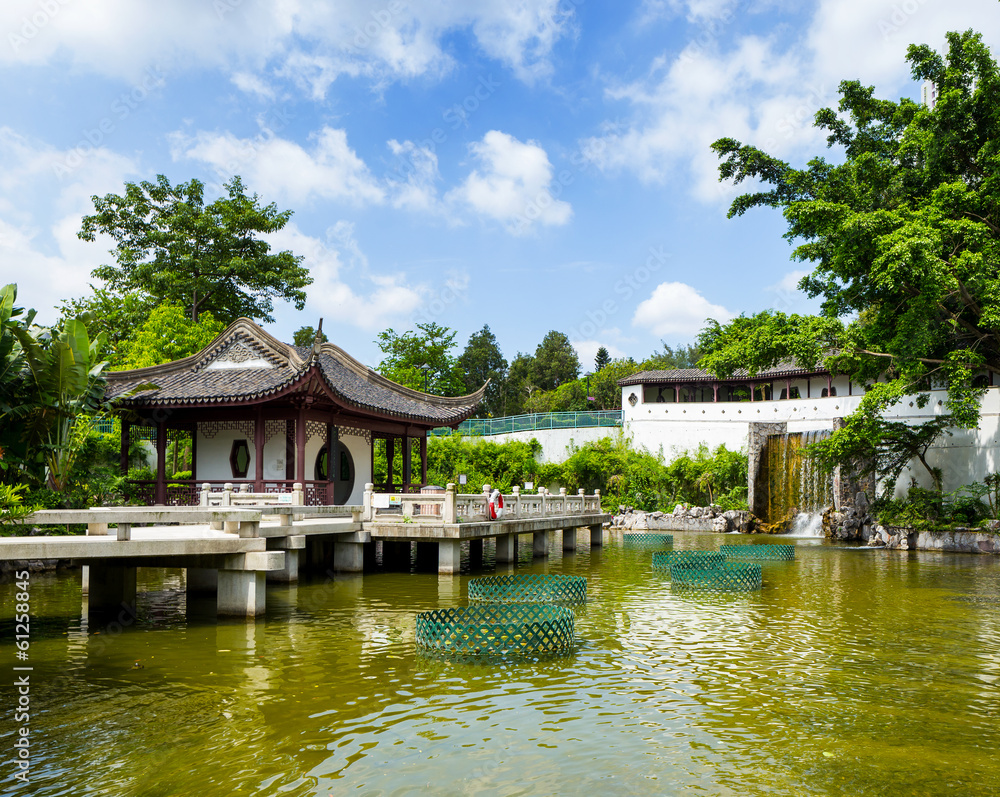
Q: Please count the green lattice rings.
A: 6